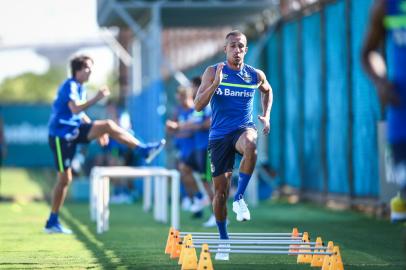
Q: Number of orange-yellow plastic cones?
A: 10